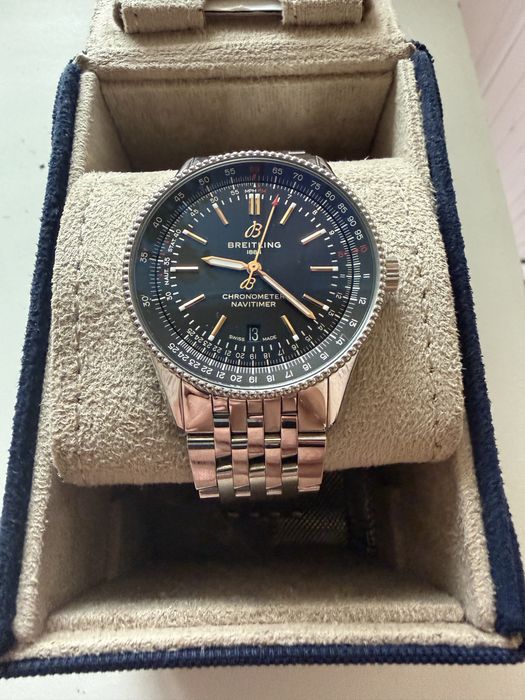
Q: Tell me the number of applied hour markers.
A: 11